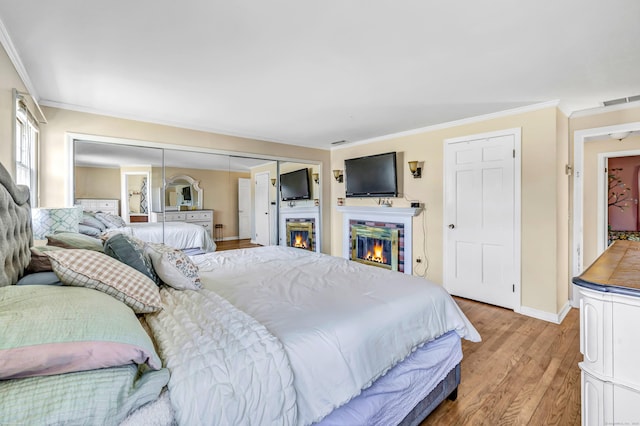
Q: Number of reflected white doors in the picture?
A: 2